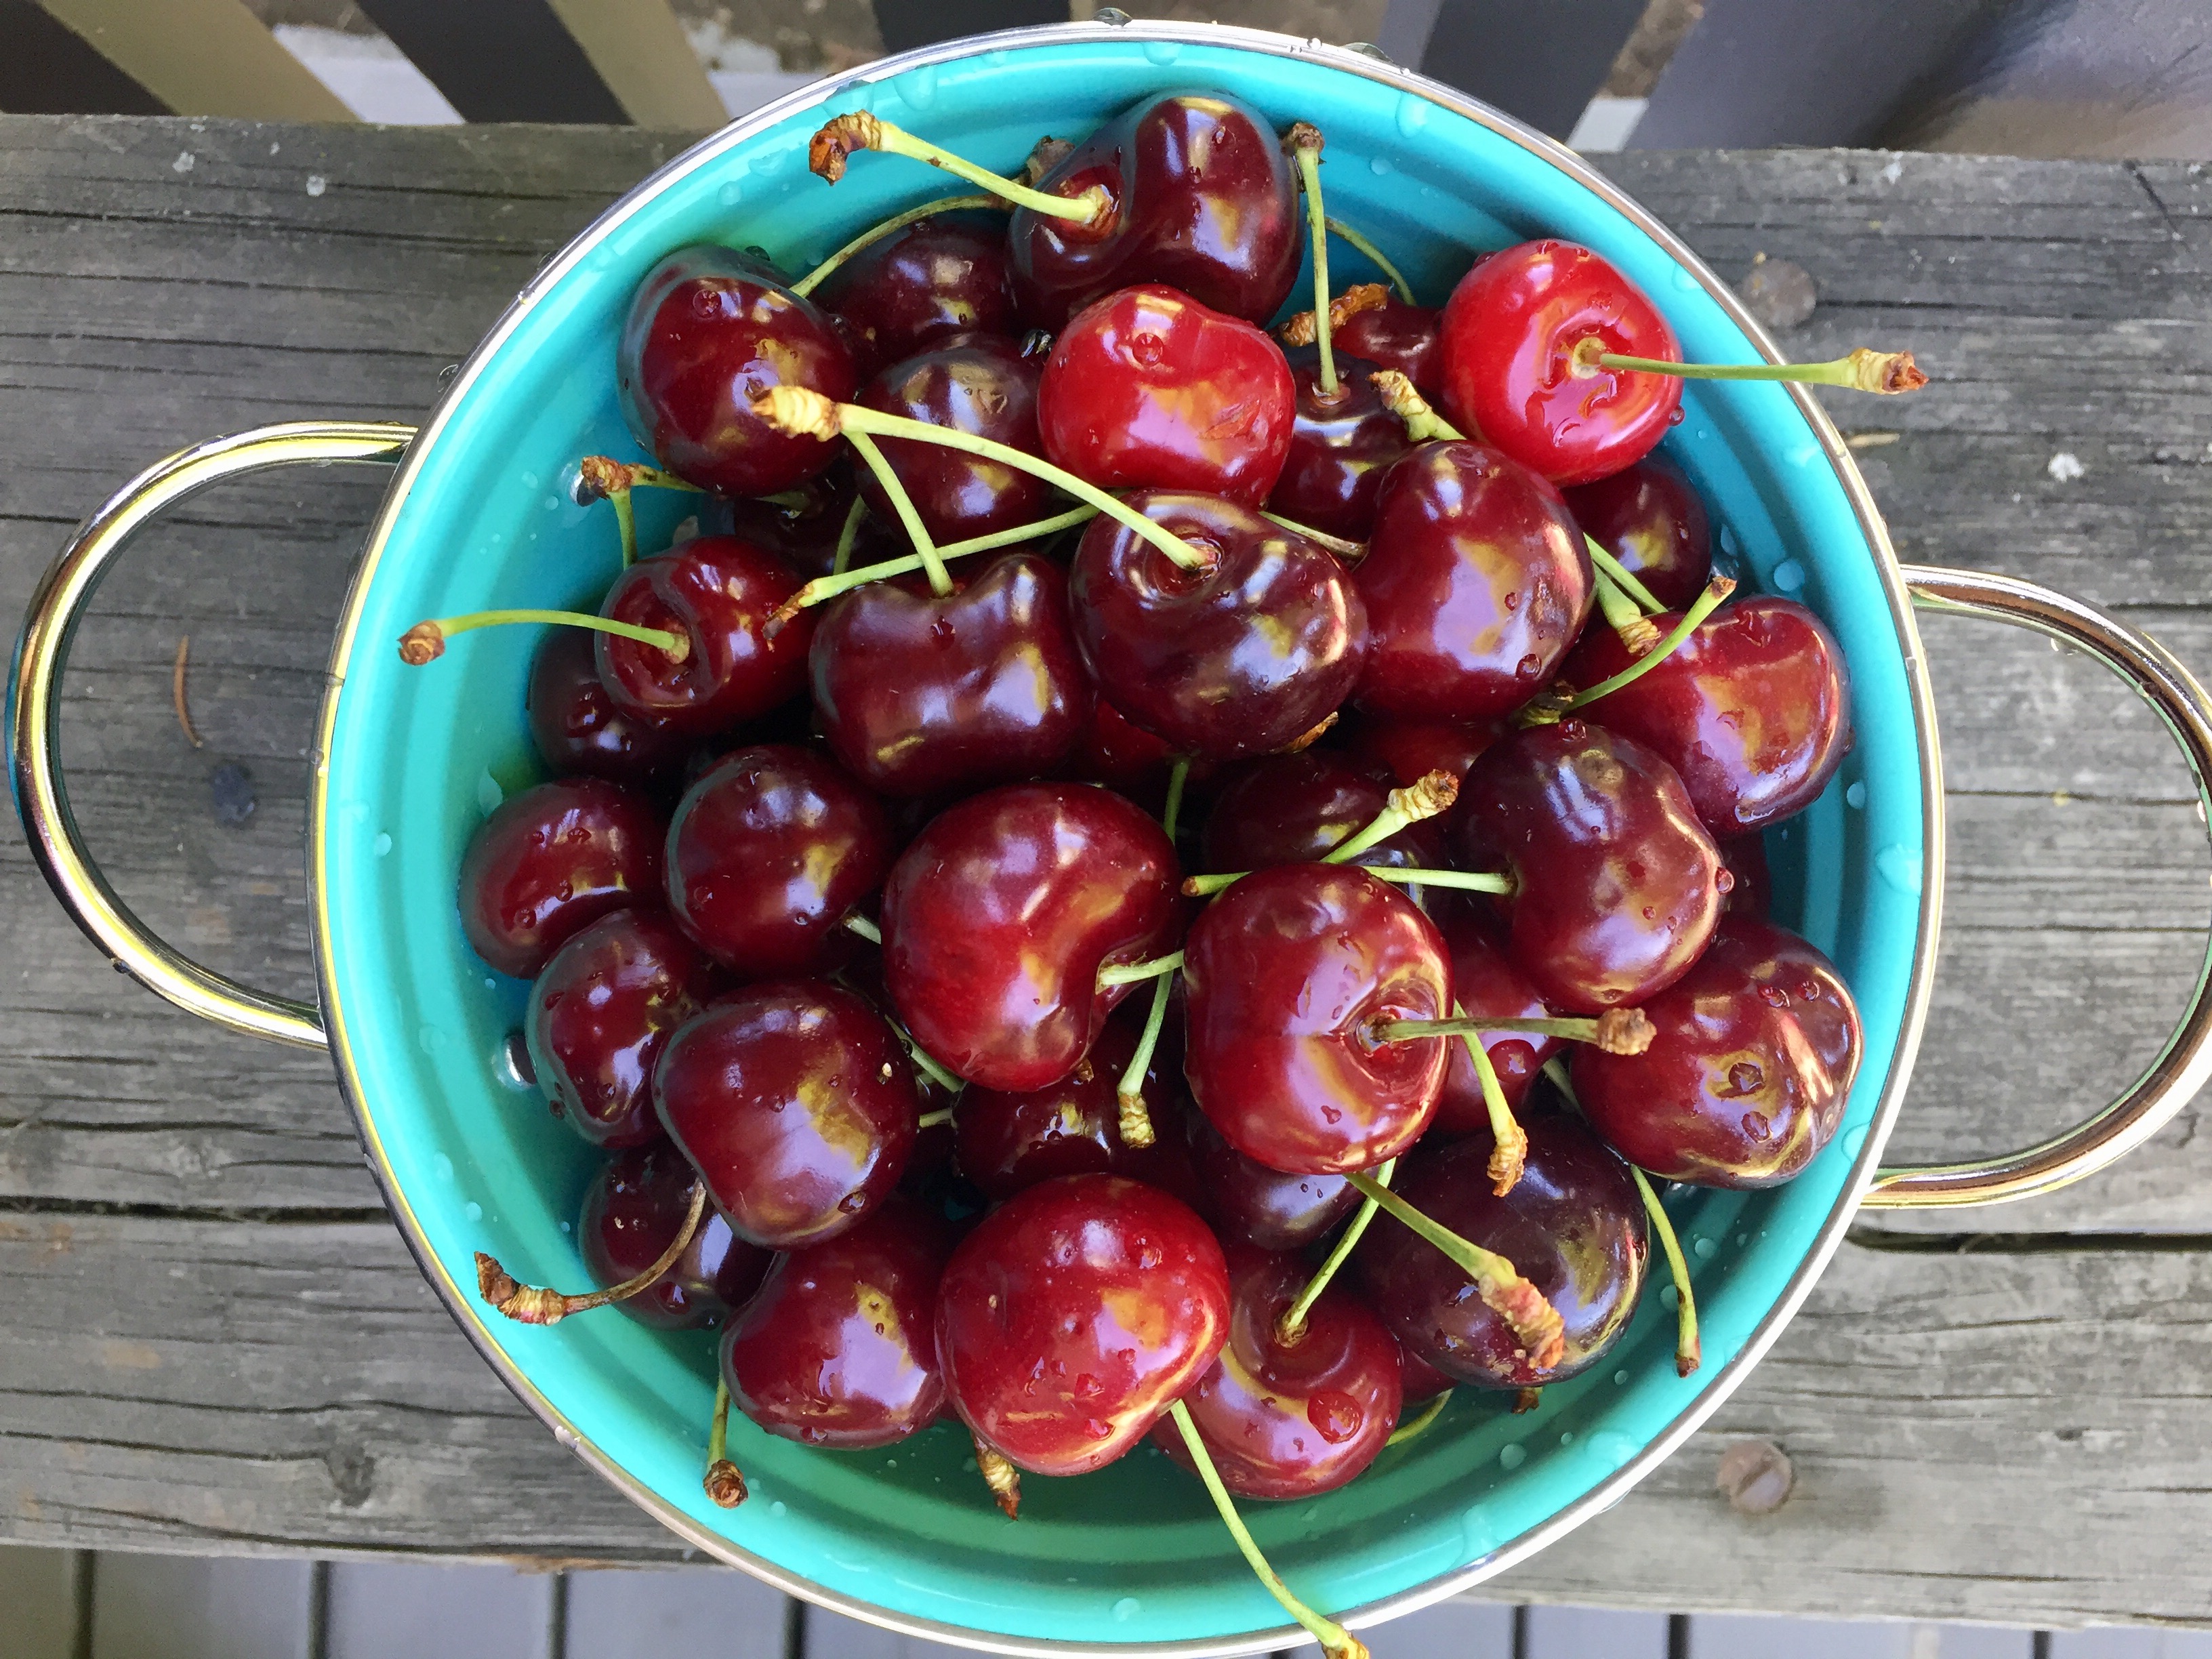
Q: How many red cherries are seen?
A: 2